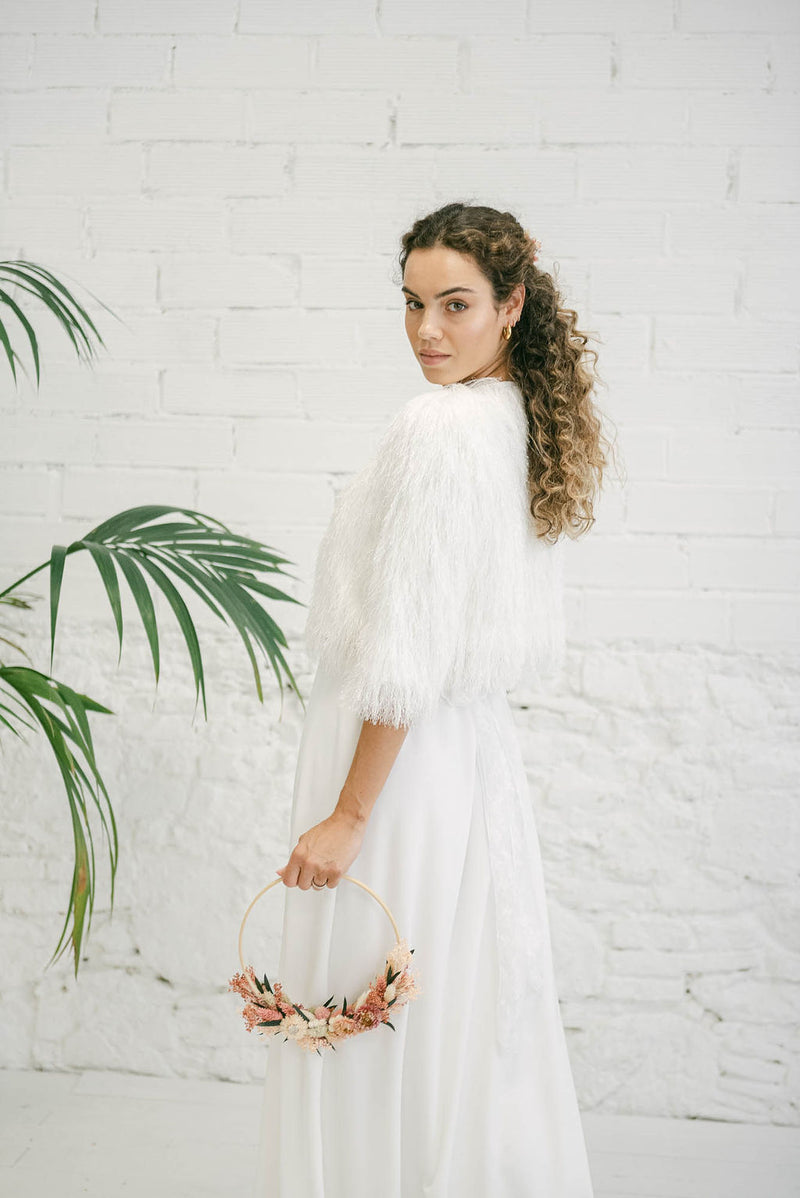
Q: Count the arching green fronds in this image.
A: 3